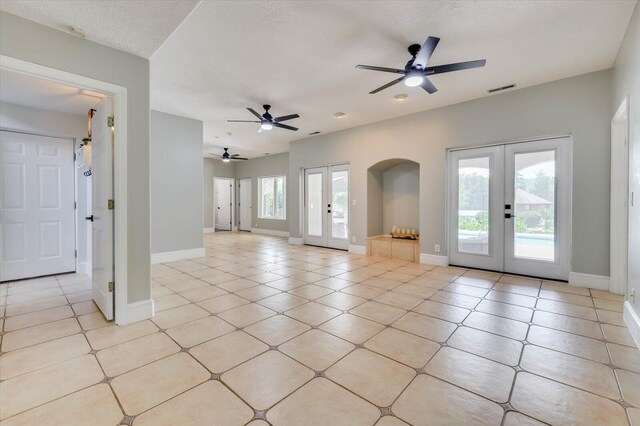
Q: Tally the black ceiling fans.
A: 3